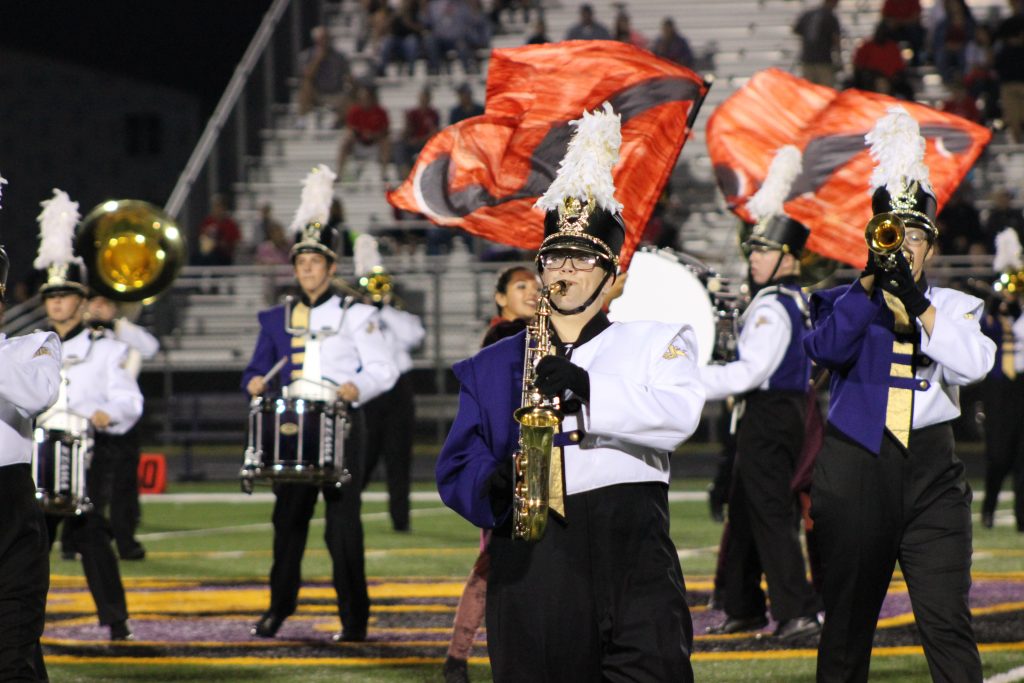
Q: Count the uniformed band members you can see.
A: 9